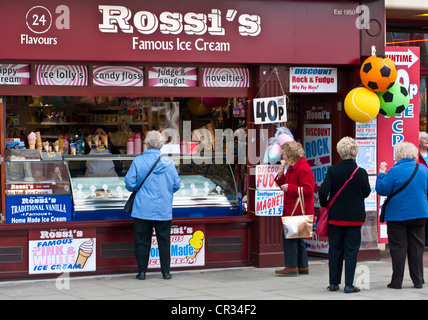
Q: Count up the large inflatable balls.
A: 3